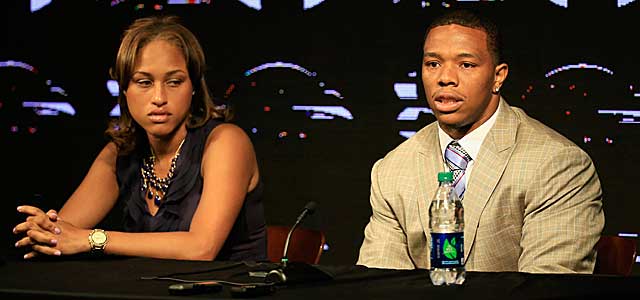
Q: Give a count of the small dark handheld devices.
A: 2